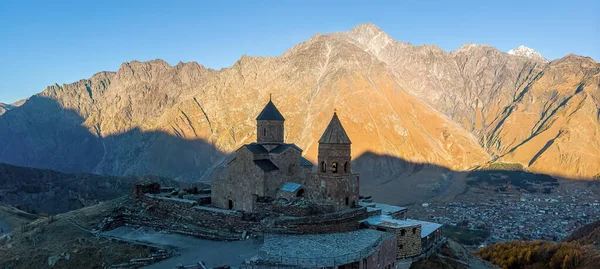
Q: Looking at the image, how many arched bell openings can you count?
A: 3